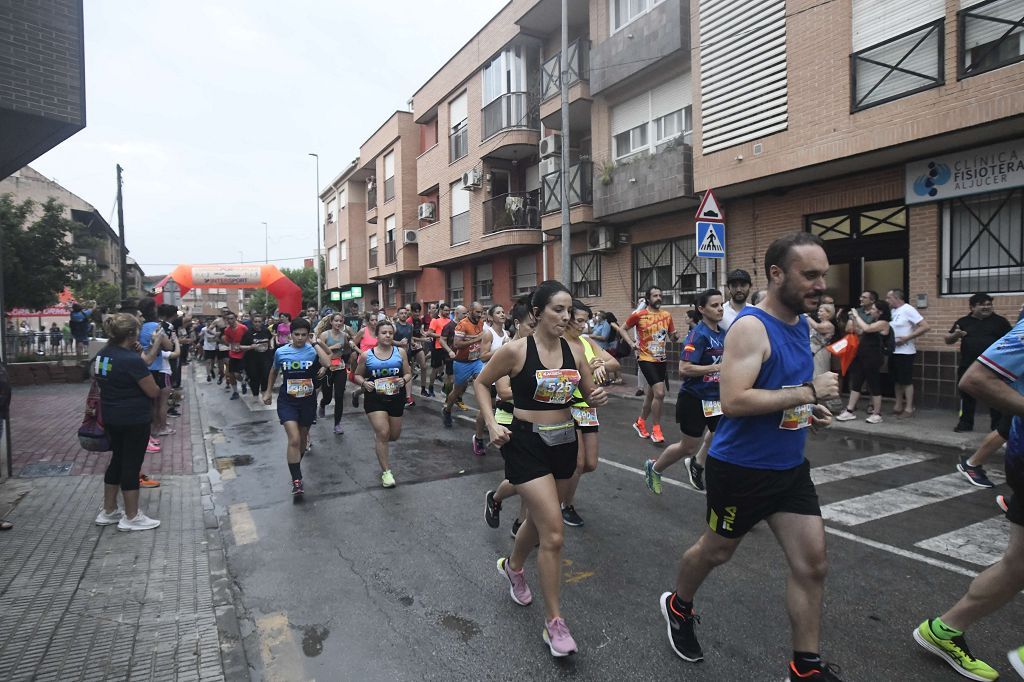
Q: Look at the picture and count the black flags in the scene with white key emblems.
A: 0